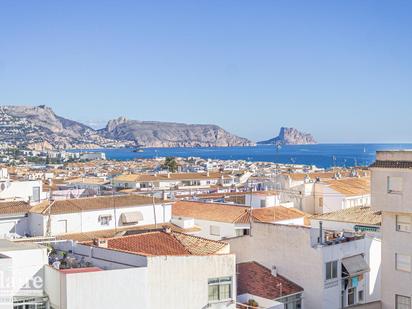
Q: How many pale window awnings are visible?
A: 2